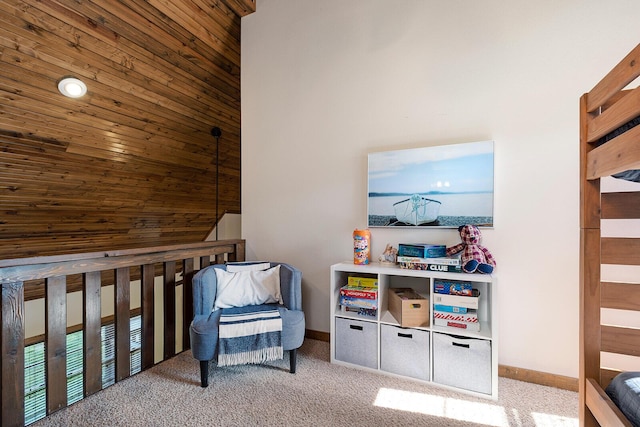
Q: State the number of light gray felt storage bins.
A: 3